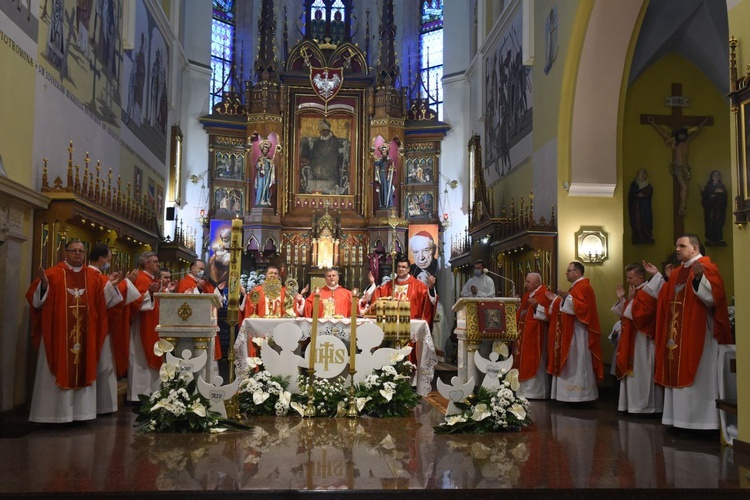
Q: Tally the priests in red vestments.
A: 12